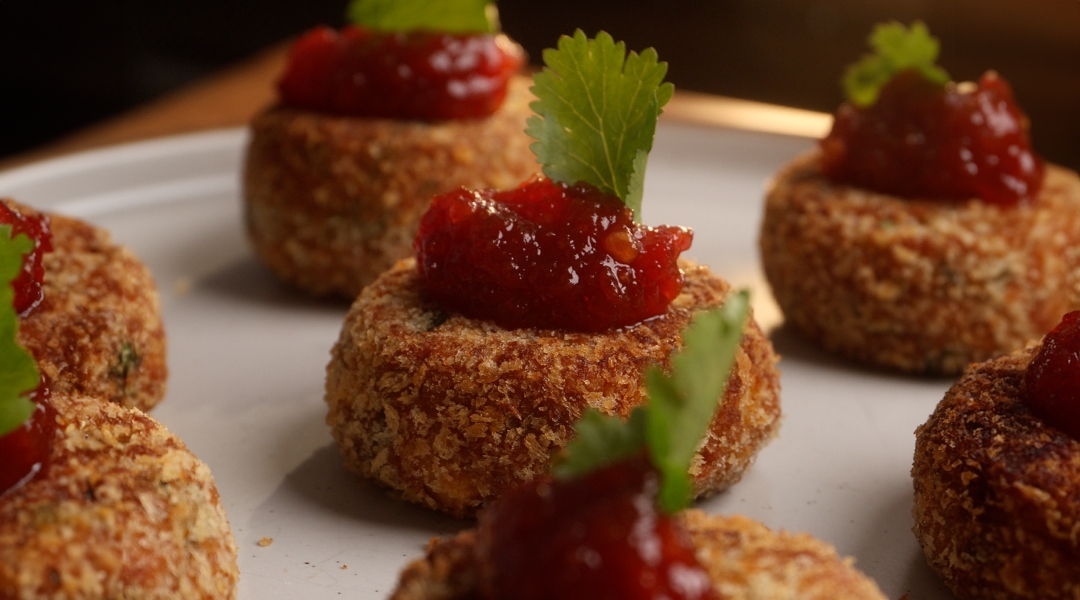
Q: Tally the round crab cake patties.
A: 7